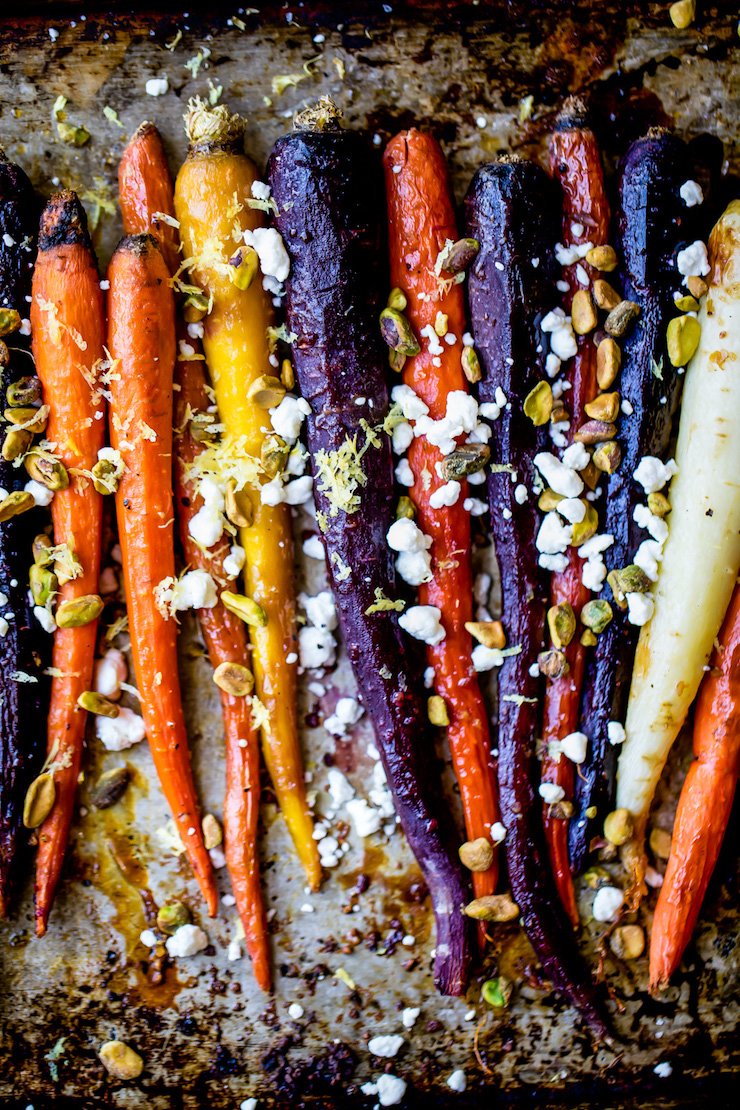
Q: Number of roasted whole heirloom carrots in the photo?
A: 12